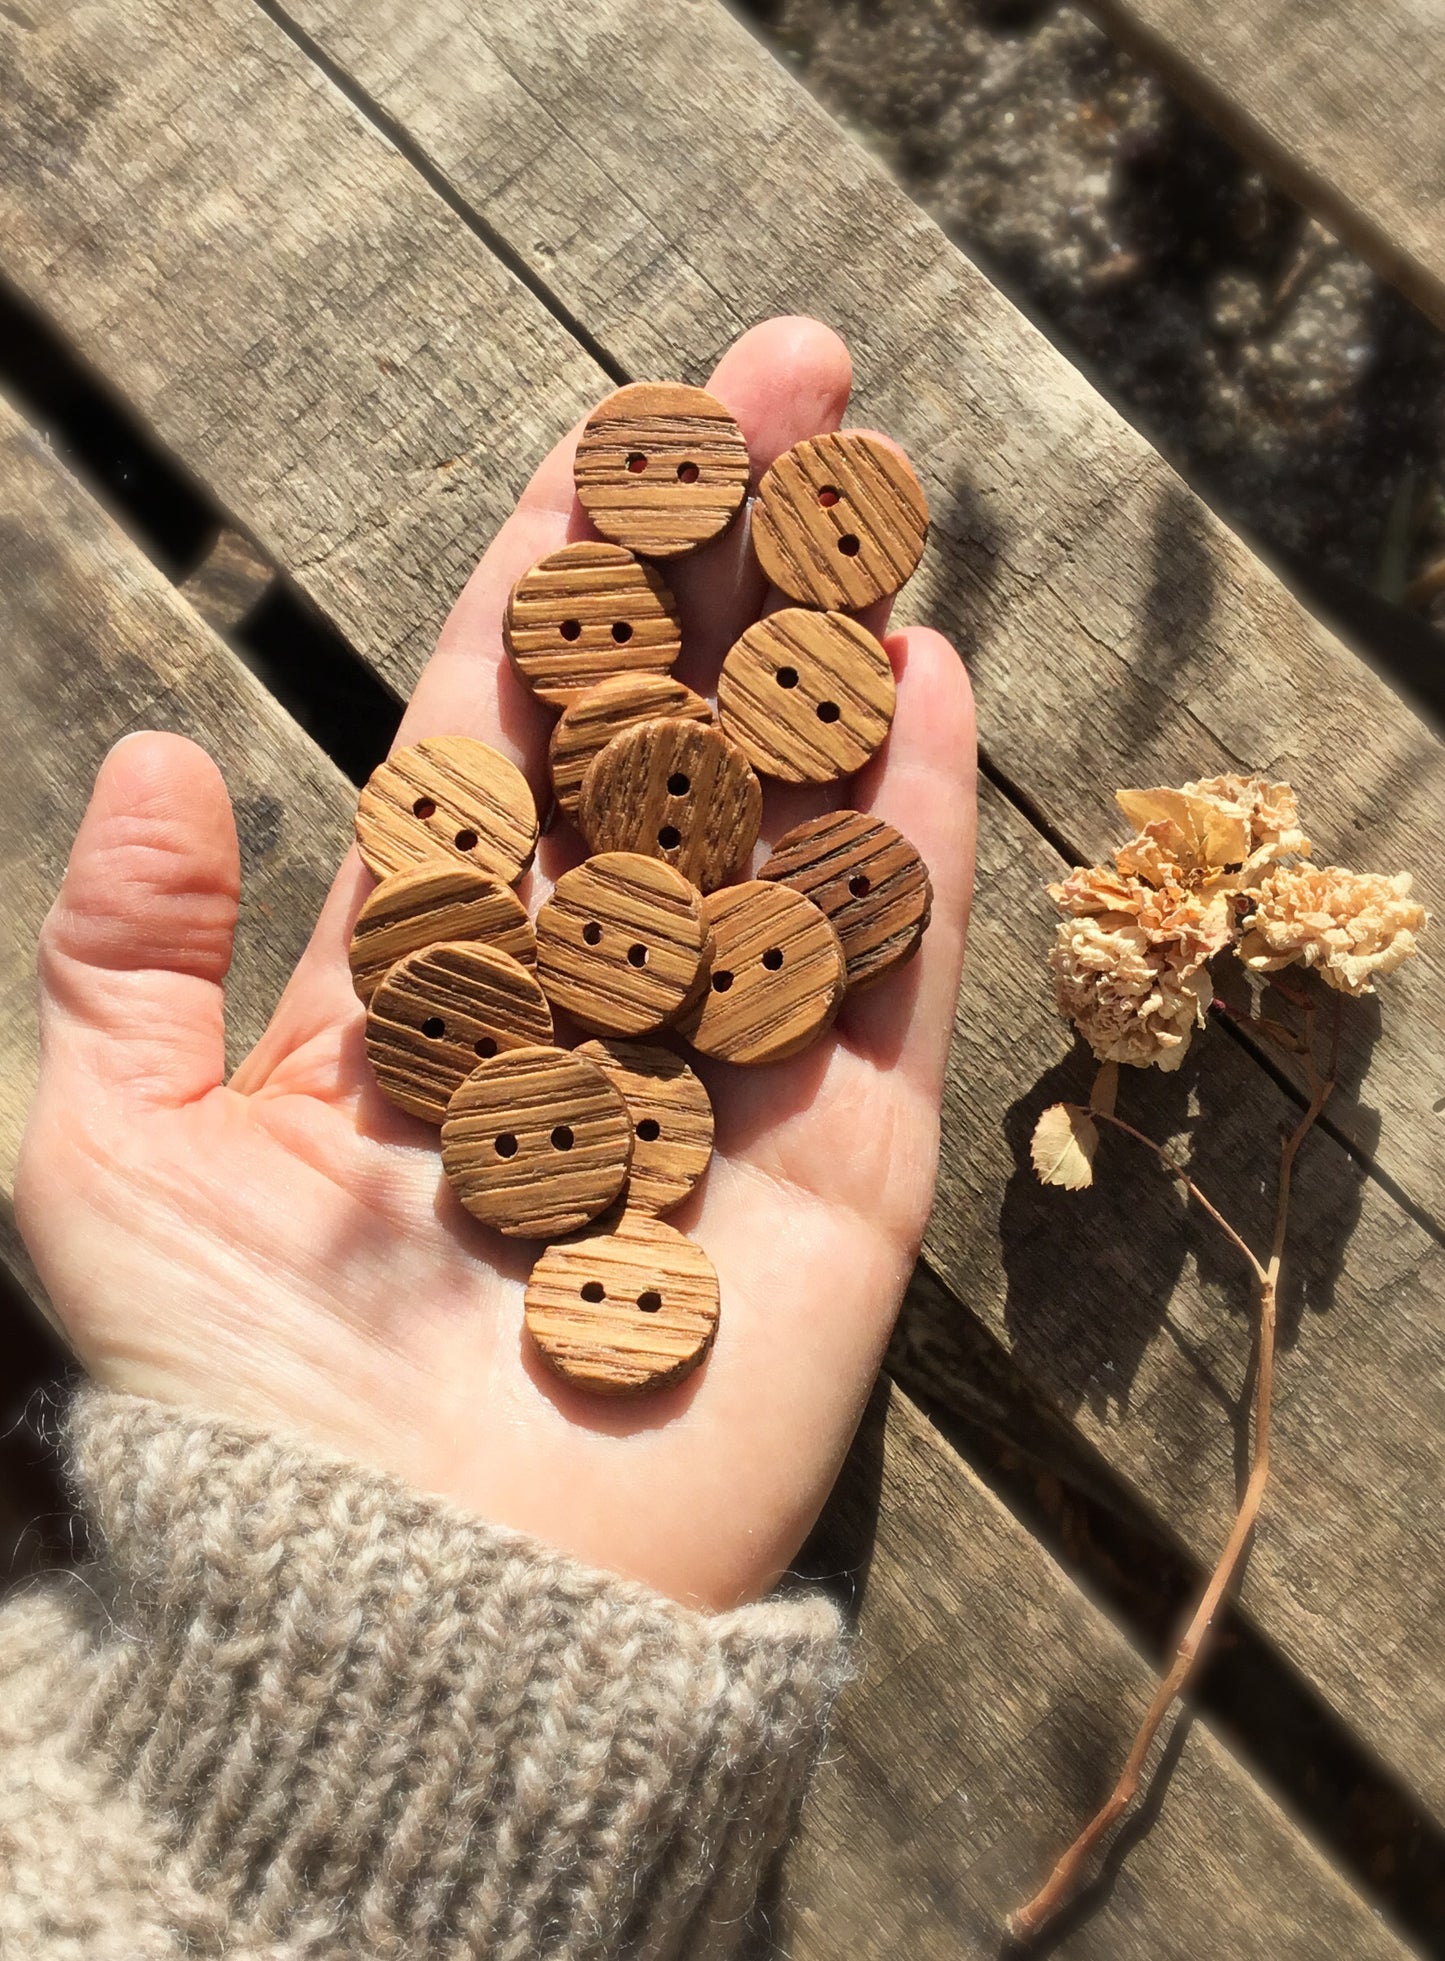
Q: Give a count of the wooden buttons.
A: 15